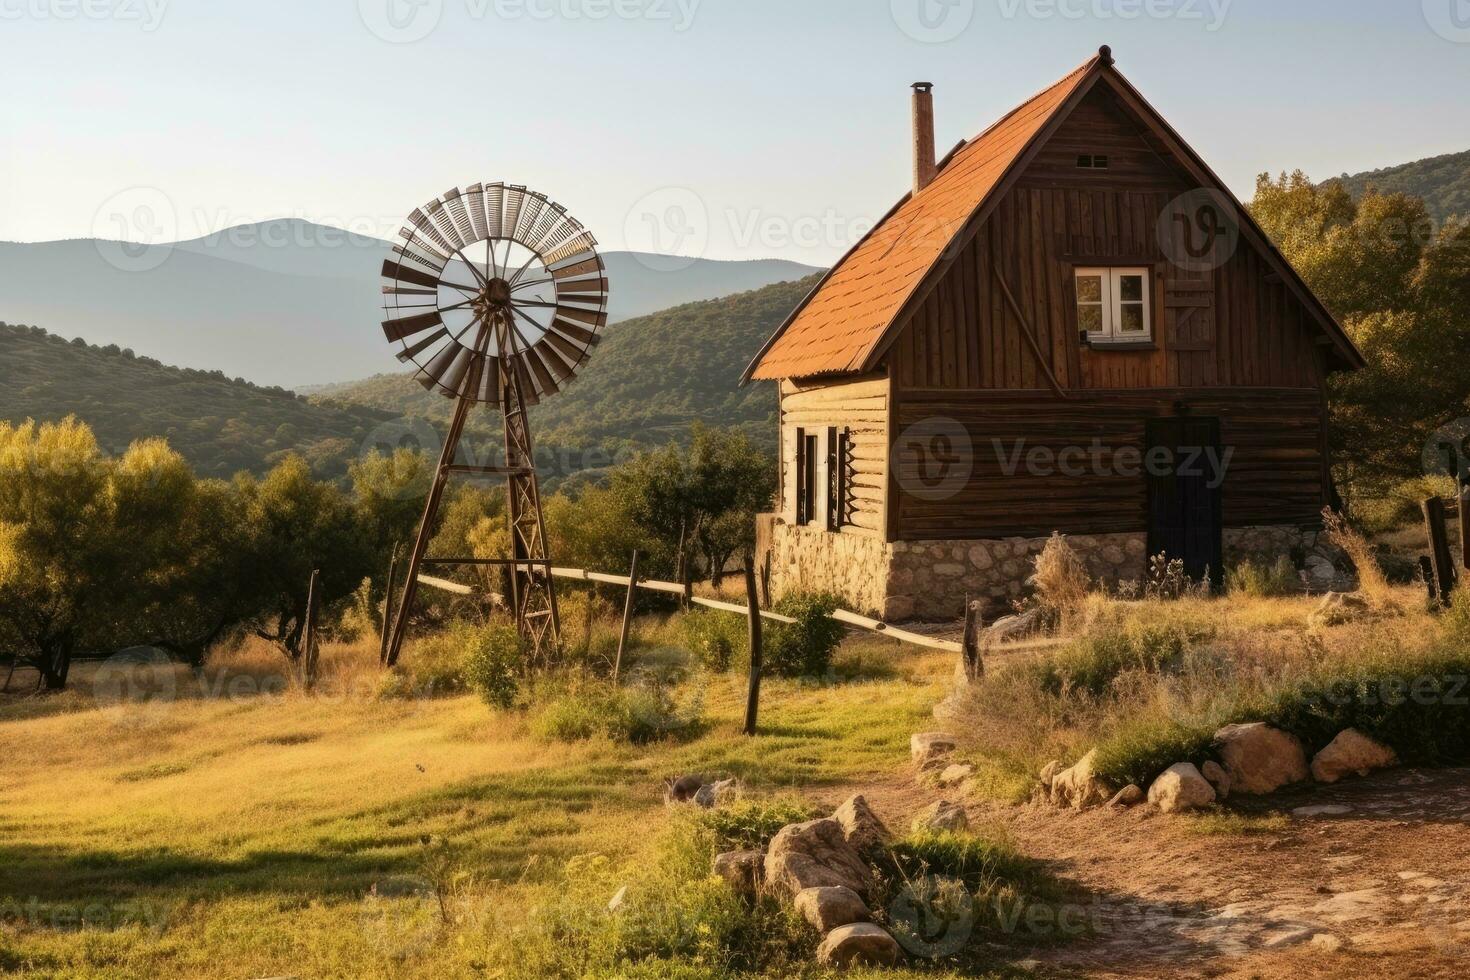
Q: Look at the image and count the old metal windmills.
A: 1